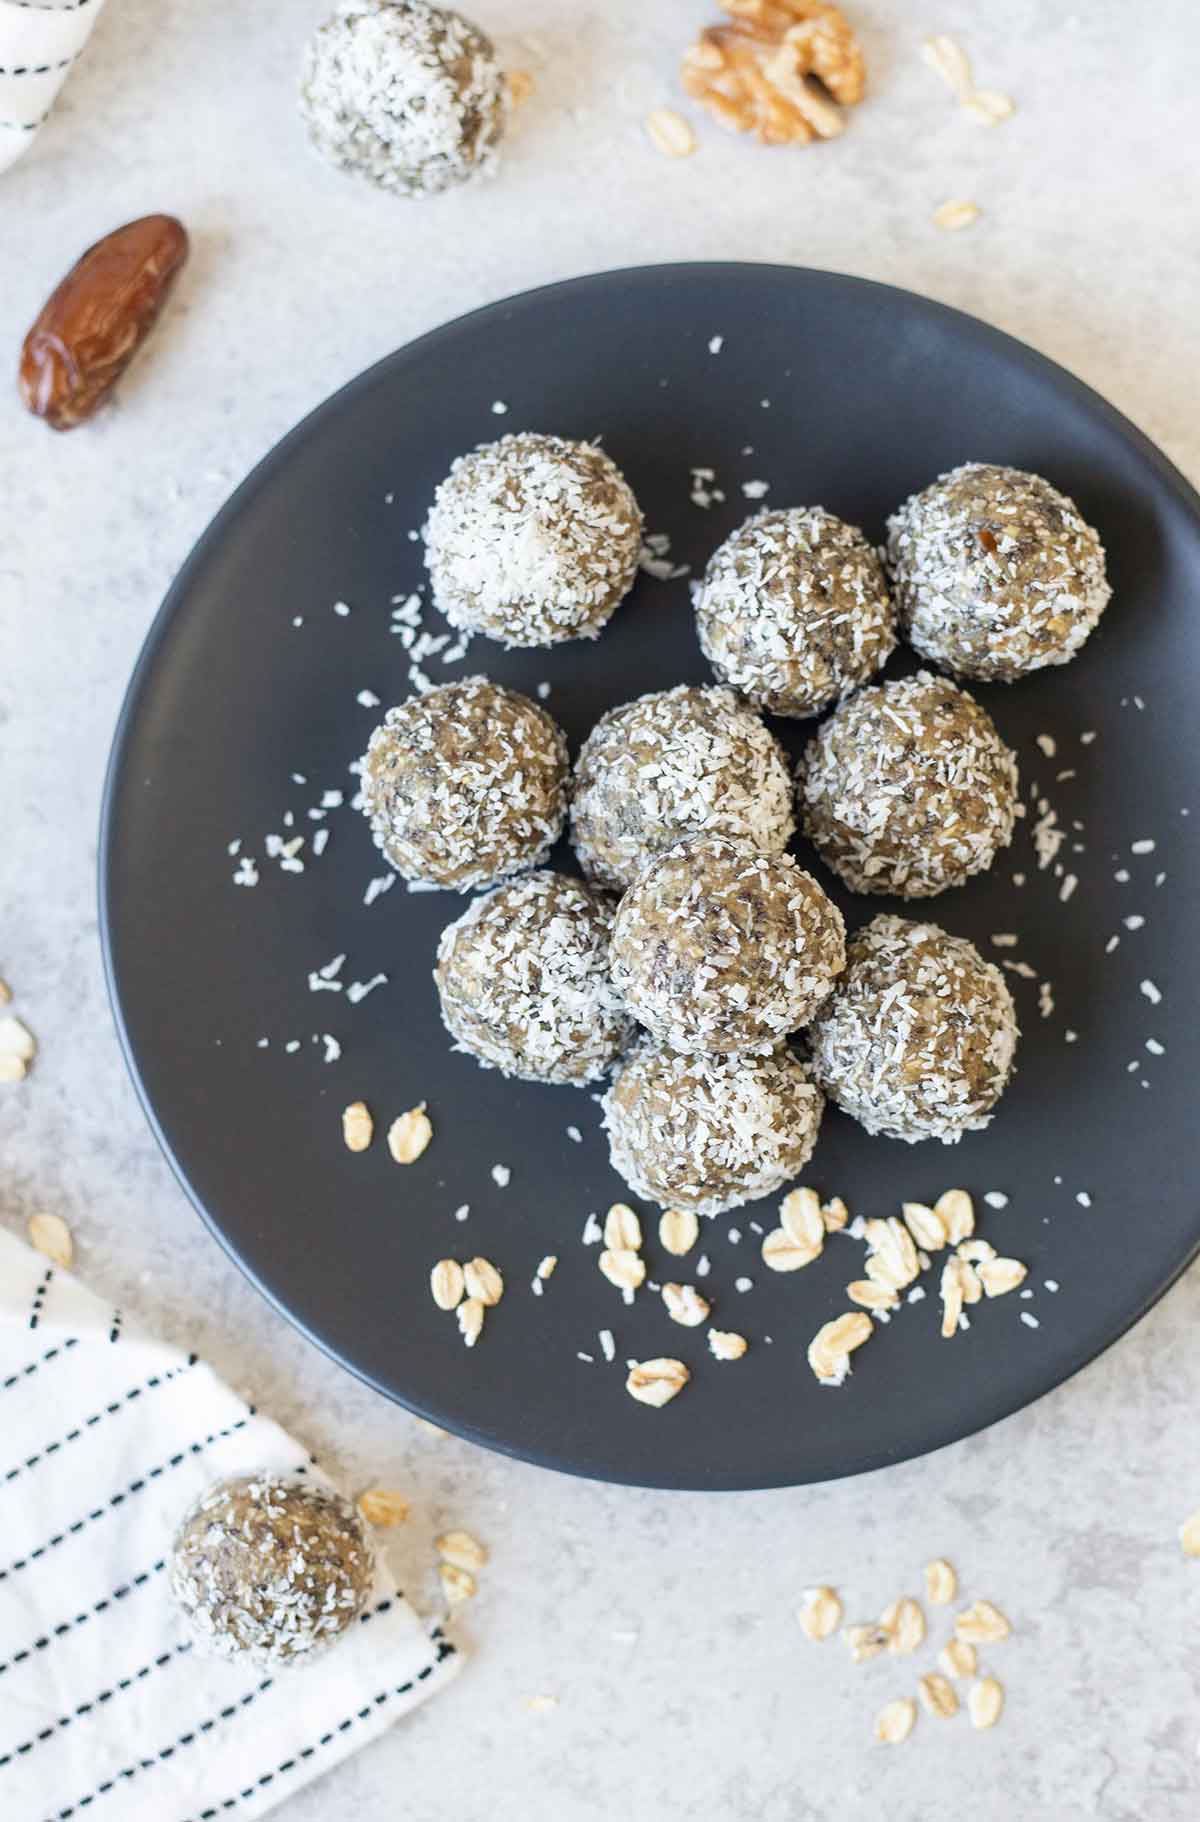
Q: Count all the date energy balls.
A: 12